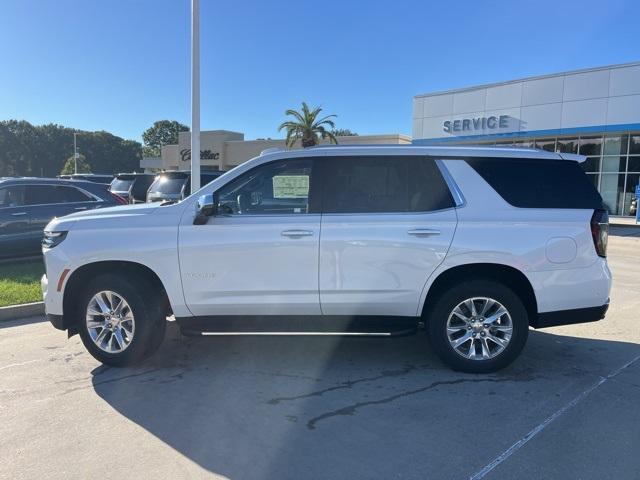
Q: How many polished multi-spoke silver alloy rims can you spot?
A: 2